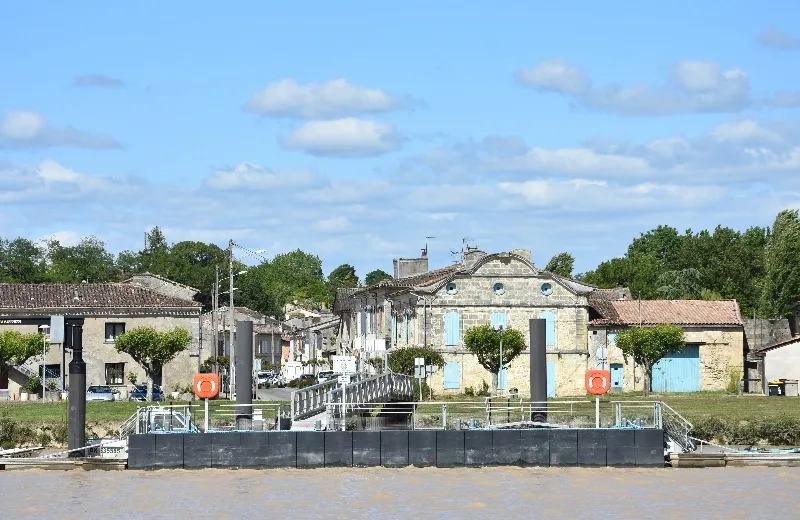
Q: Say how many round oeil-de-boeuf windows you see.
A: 3